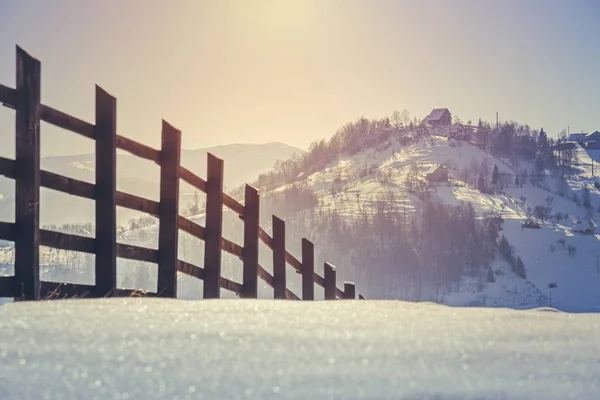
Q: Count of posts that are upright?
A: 9